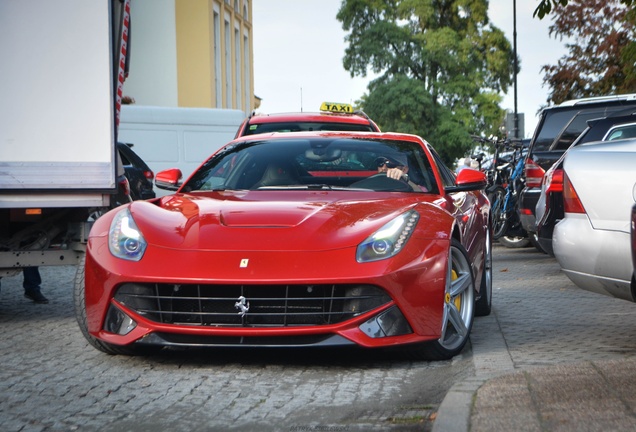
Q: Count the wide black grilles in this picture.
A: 1